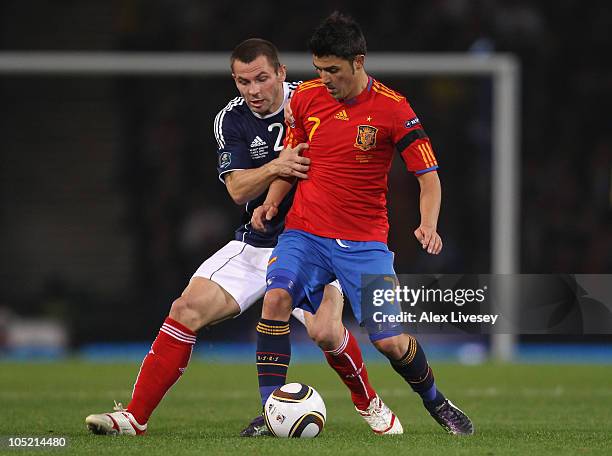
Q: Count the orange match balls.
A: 0